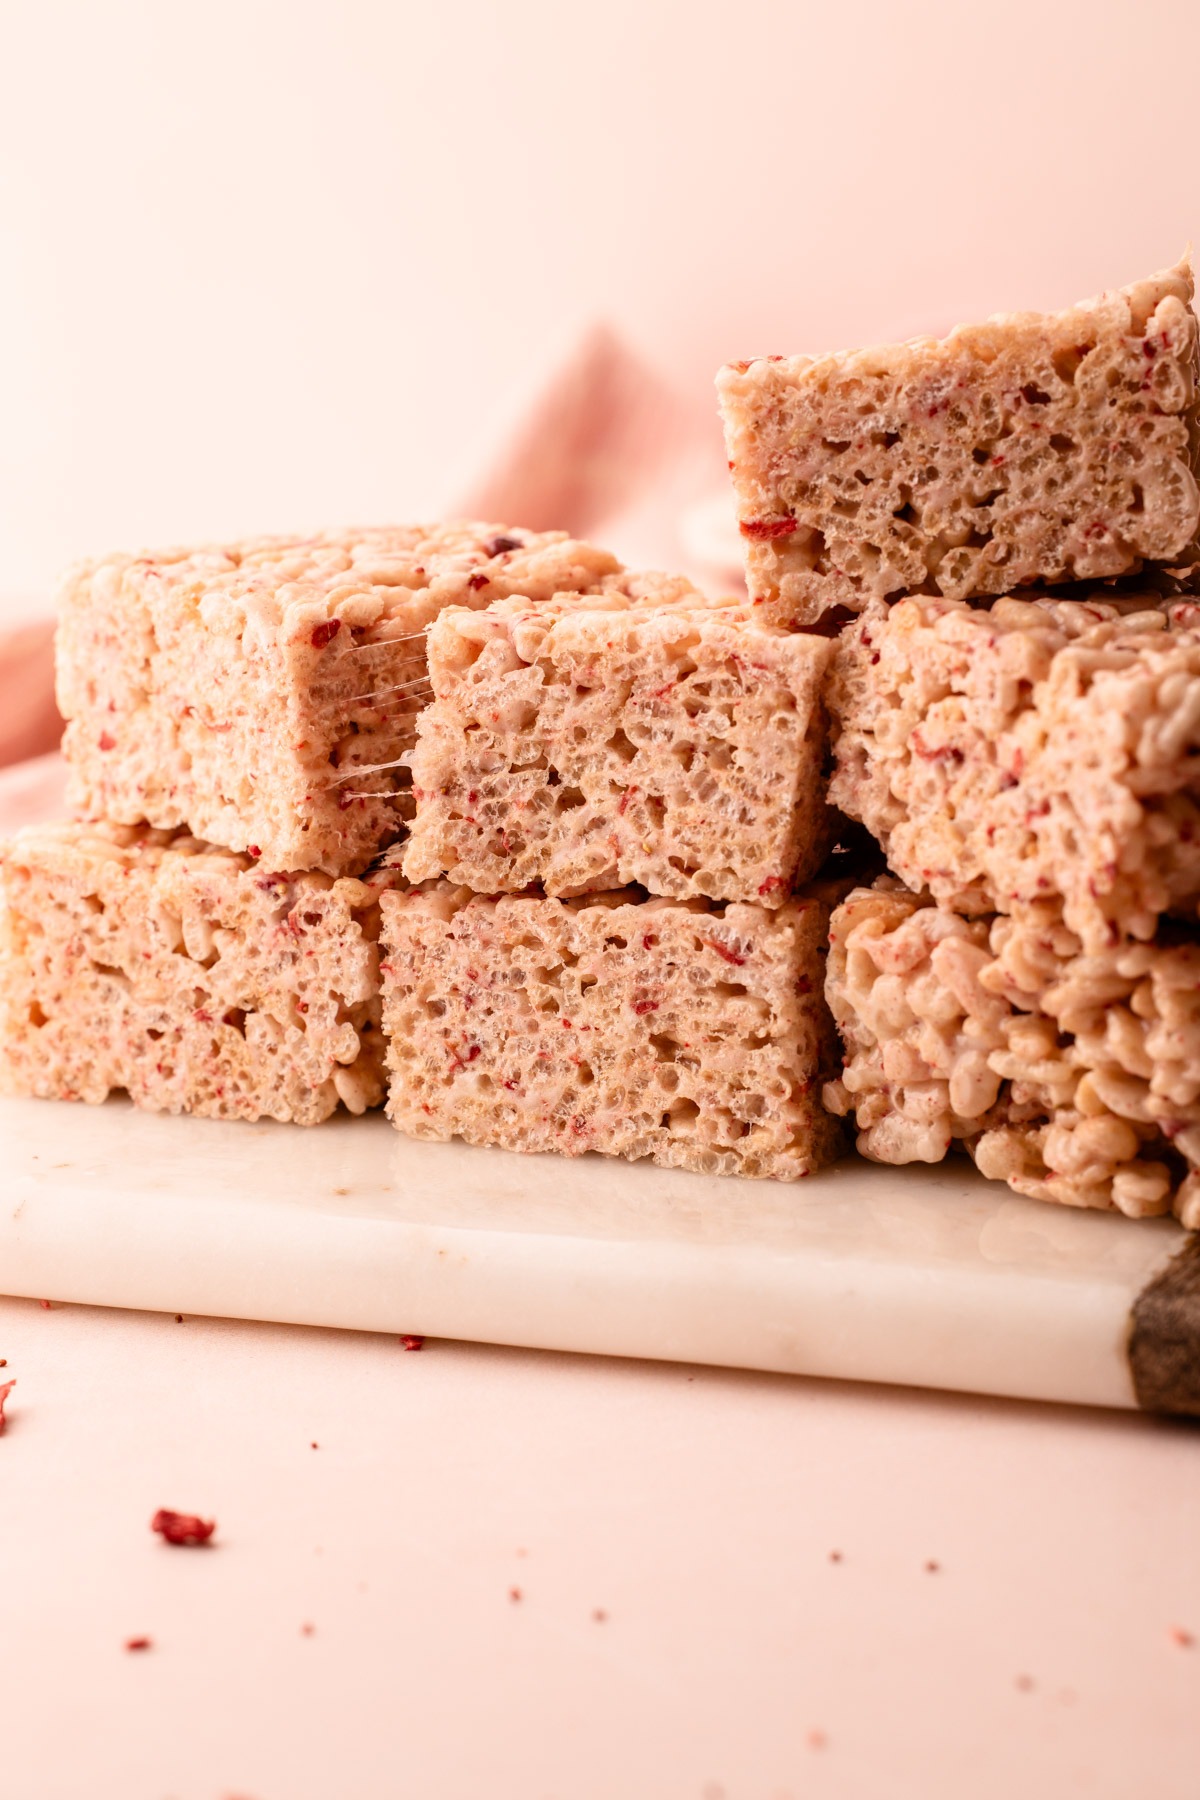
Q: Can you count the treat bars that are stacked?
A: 7